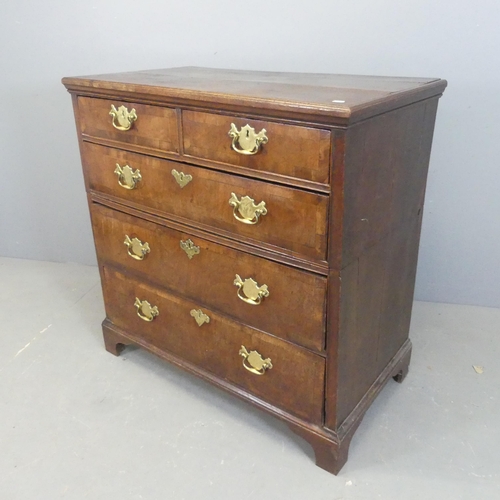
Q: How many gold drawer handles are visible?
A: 8